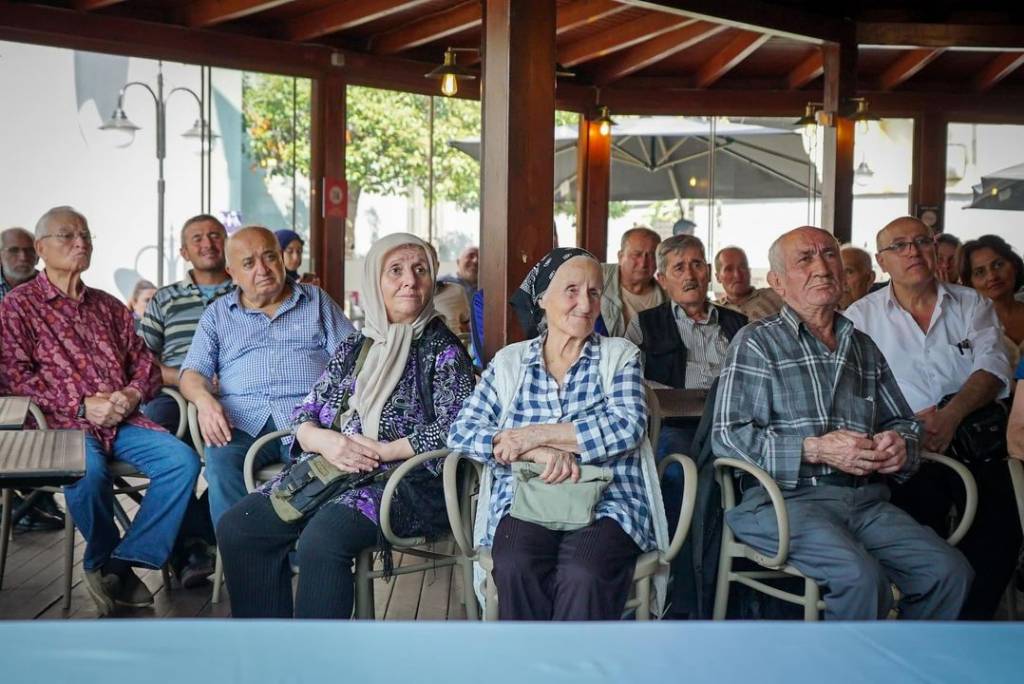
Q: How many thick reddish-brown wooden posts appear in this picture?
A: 5